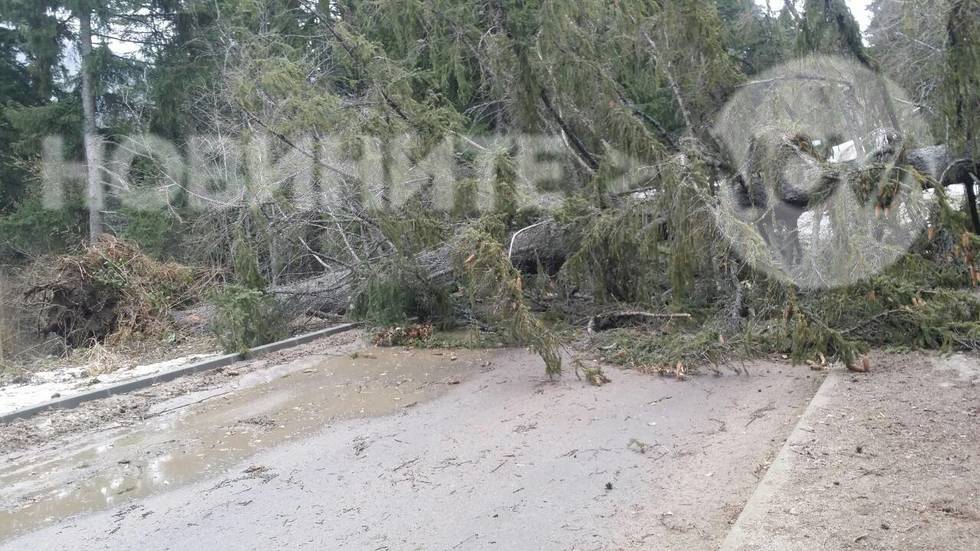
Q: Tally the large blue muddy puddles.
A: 0